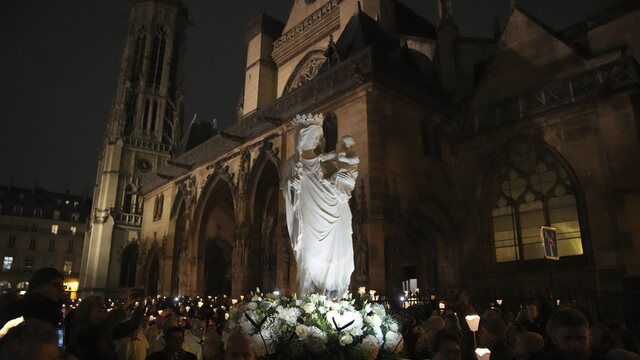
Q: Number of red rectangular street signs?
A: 0